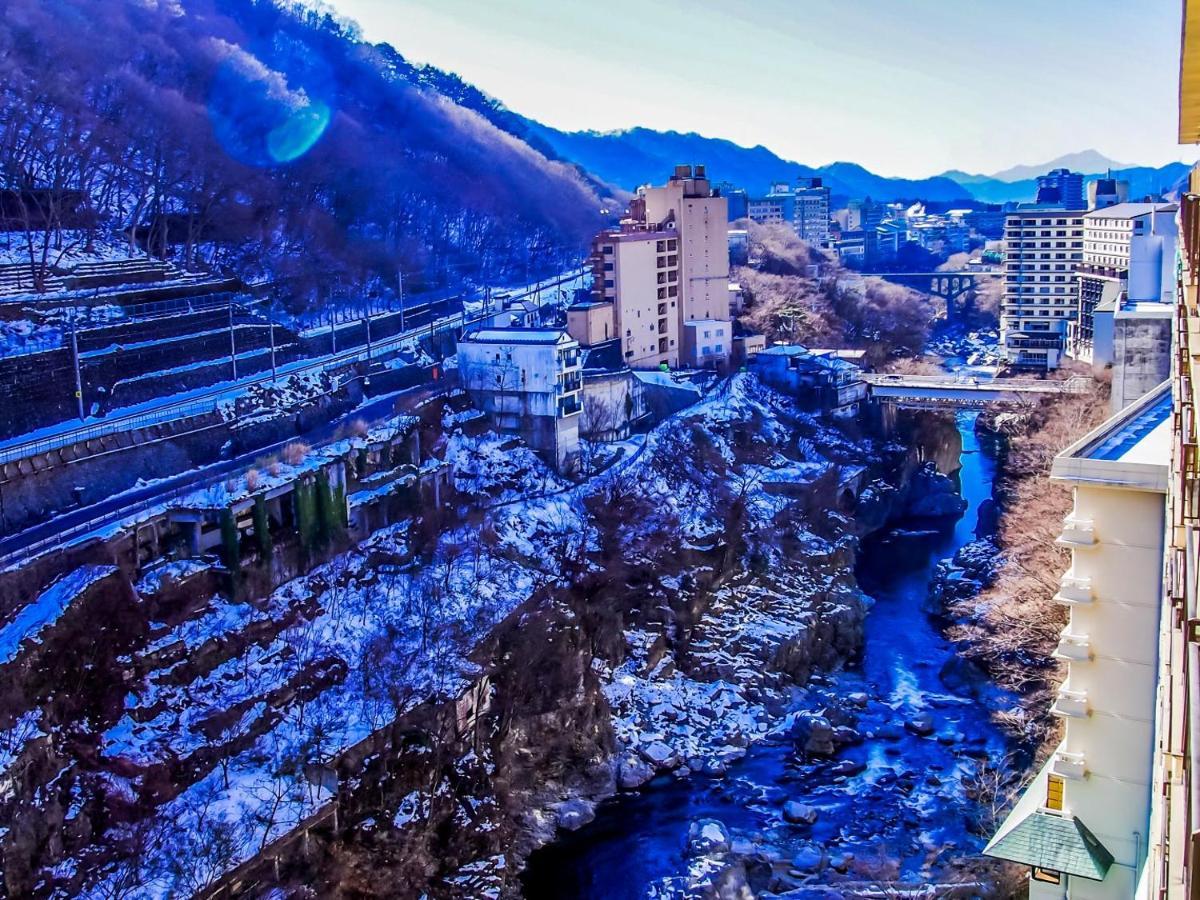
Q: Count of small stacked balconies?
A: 5